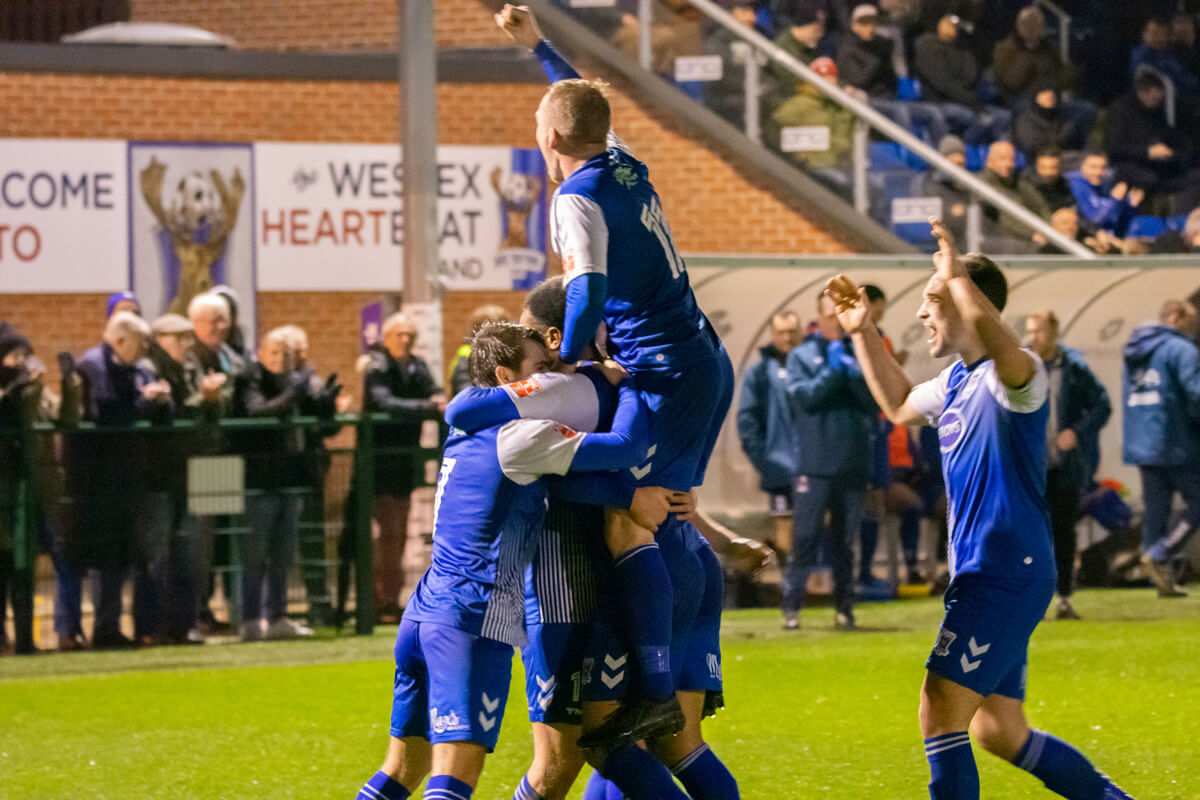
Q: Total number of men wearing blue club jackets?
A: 4